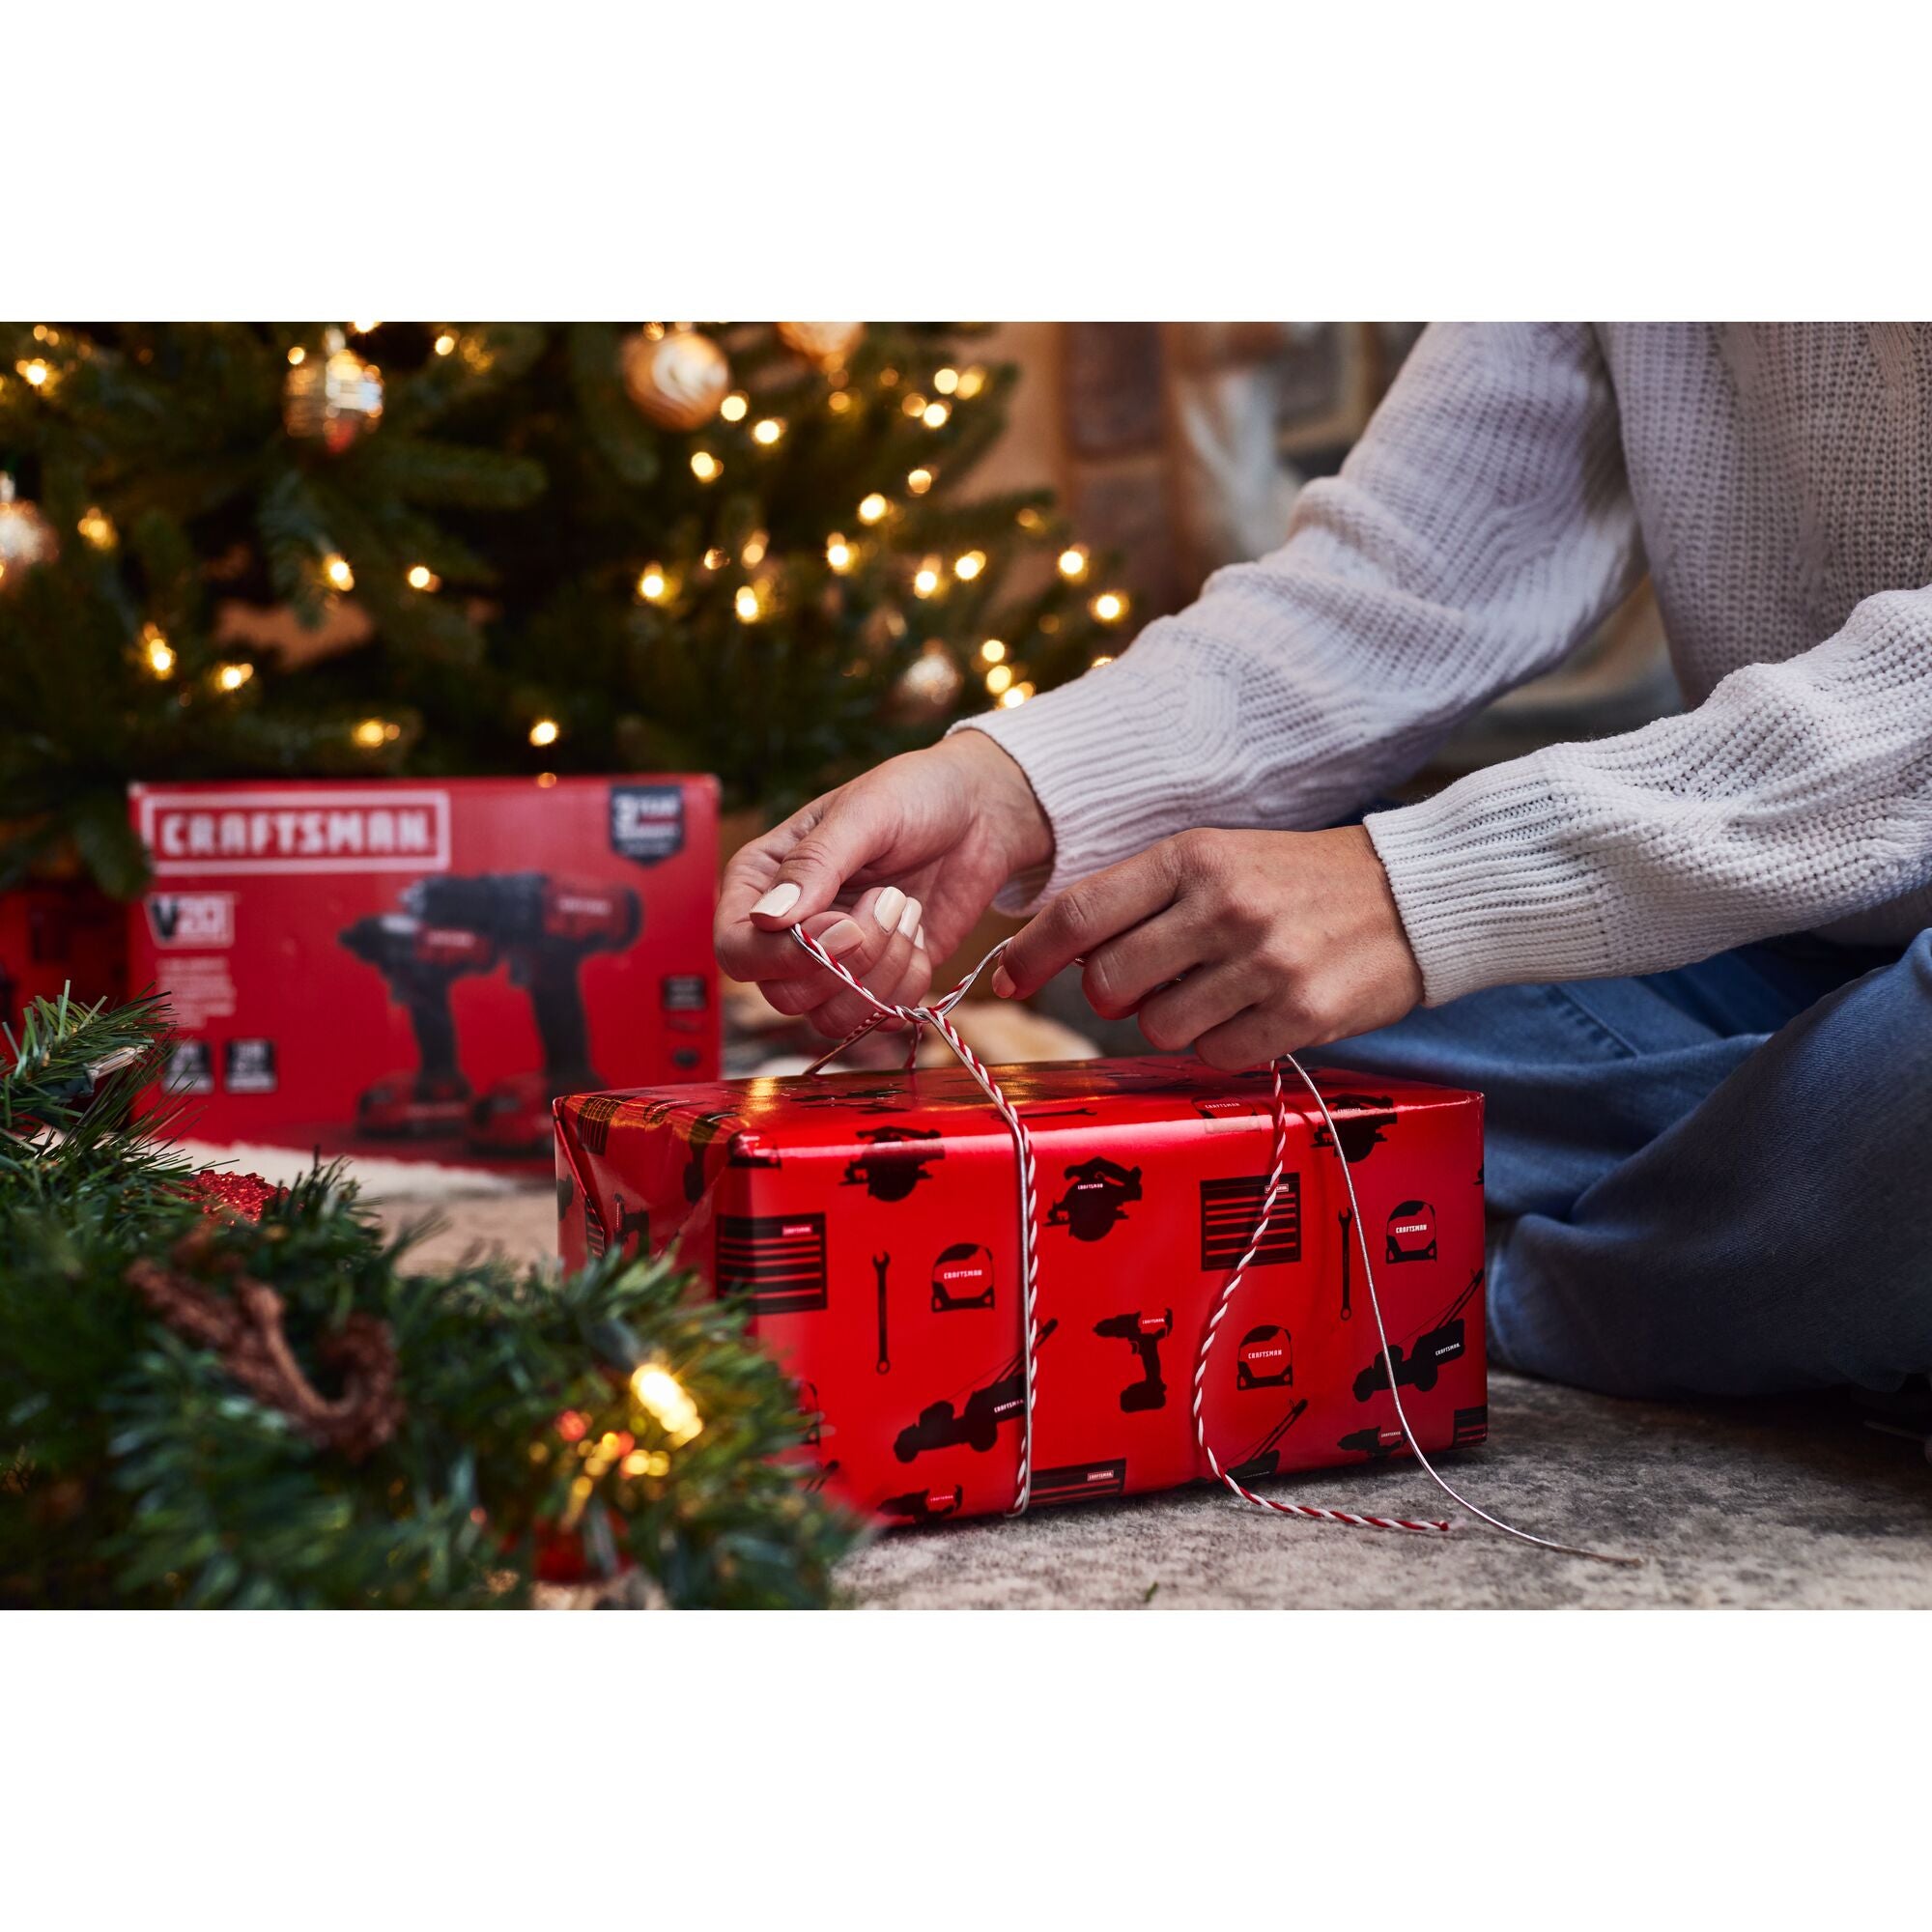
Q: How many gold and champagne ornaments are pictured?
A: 5